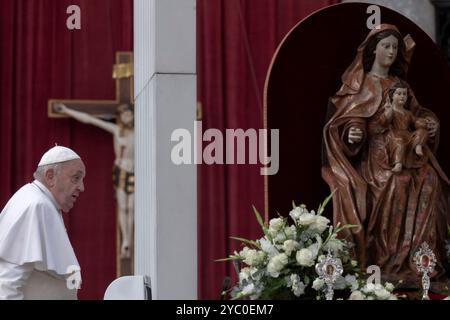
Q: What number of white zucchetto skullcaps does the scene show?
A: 1